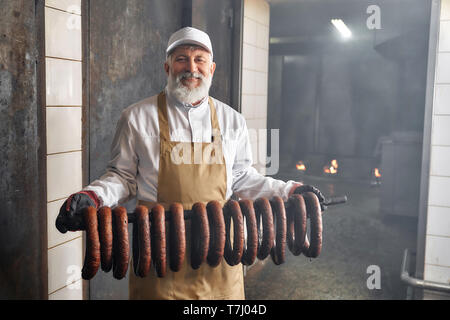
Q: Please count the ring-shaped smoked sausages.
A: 14